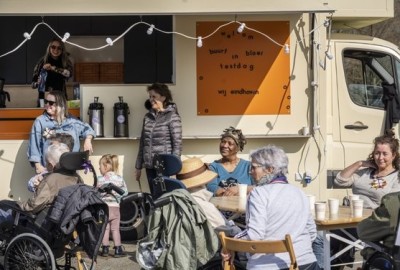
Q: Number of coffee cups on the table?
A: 6